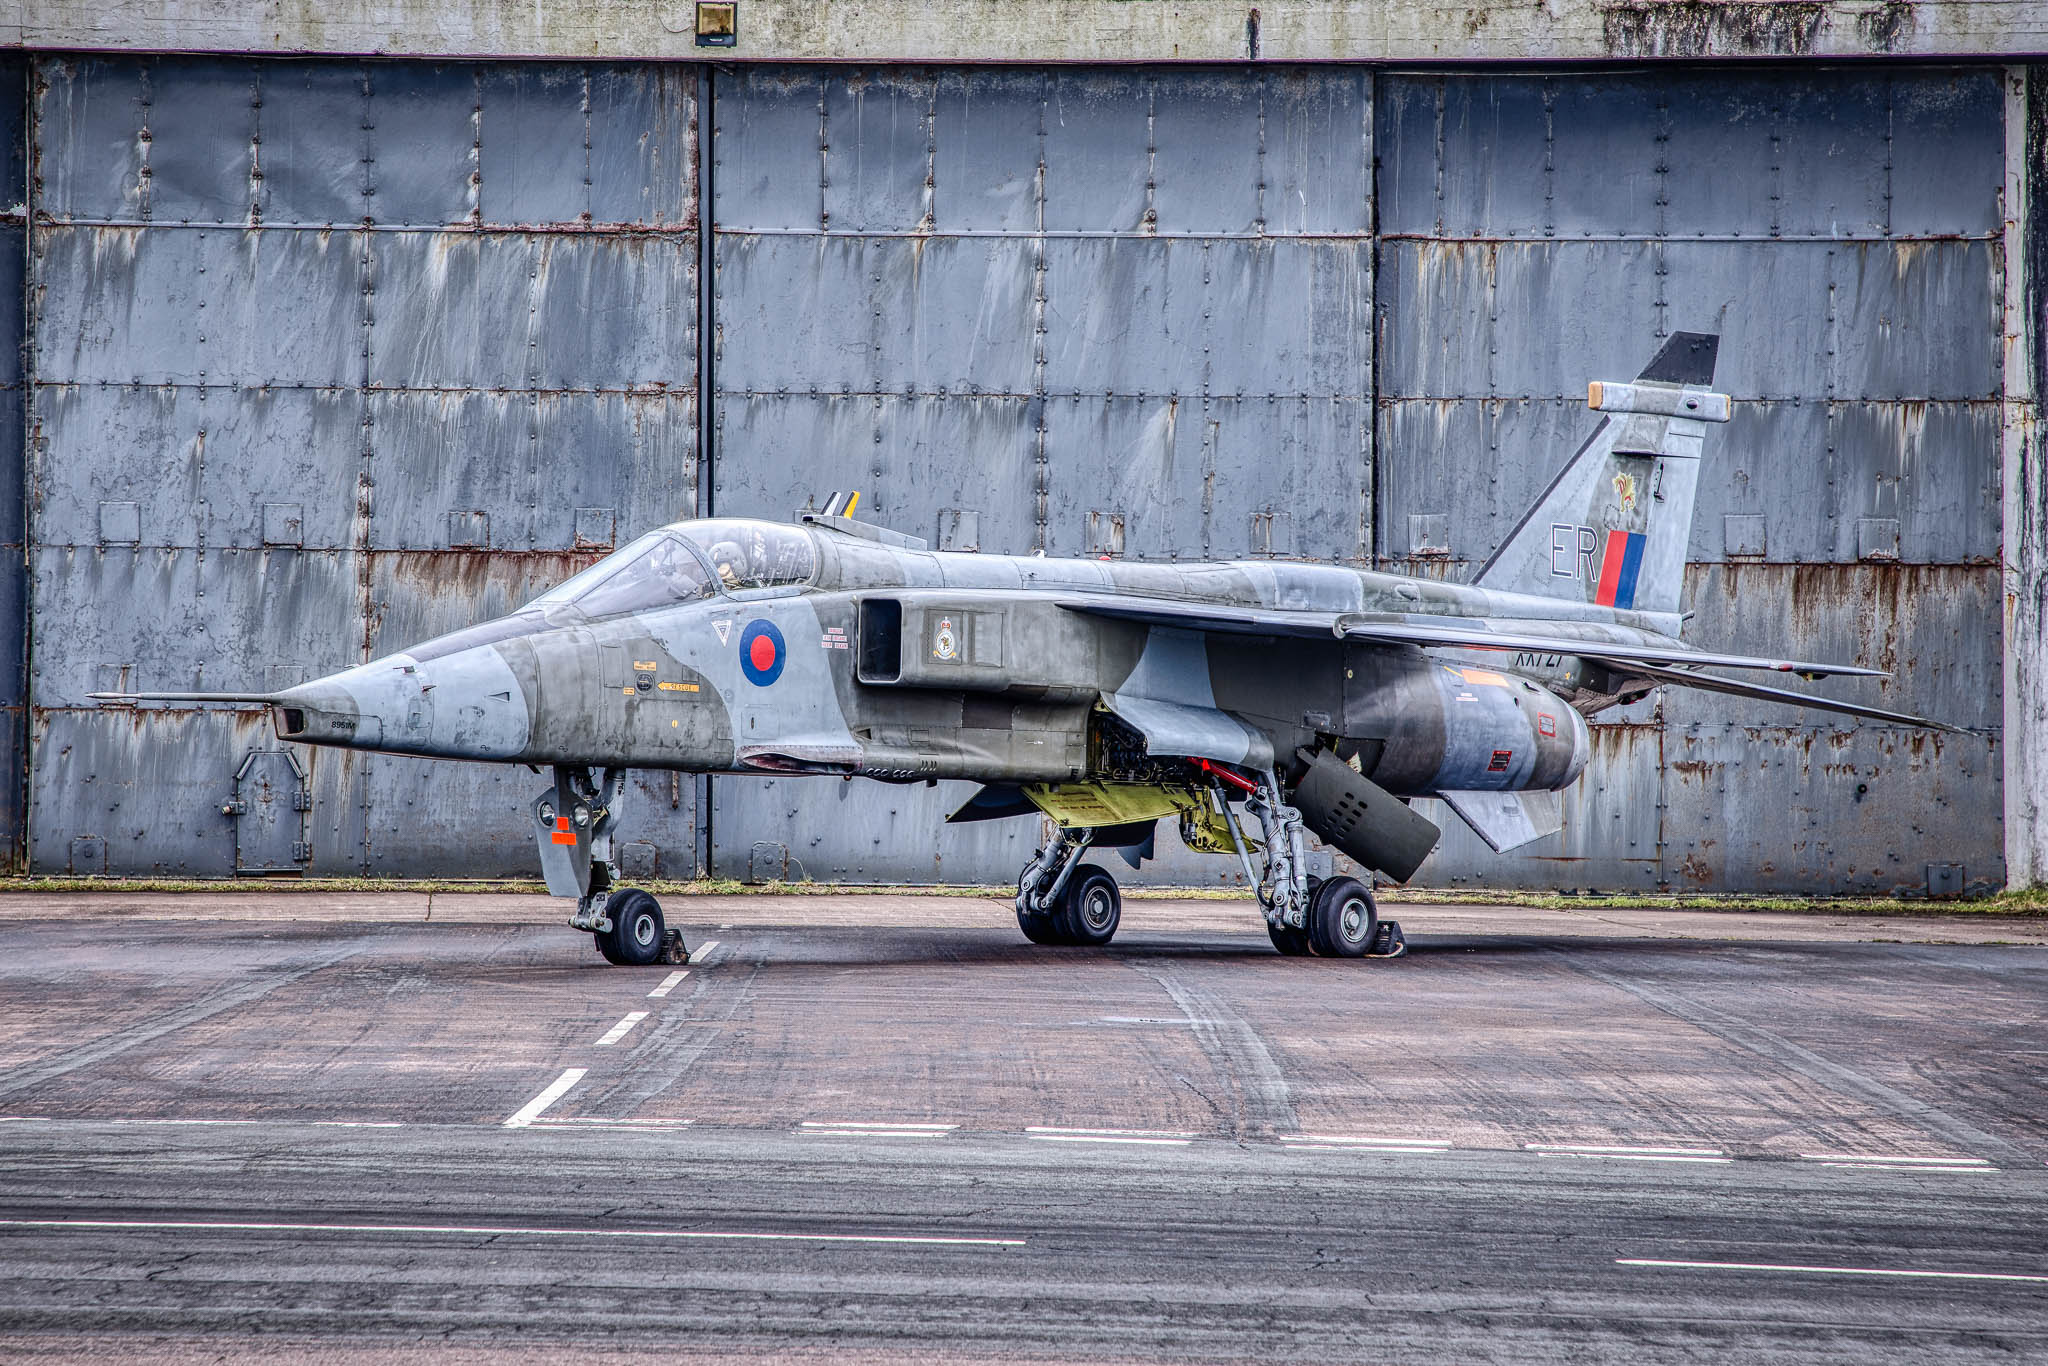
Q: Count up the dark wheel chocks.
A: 2